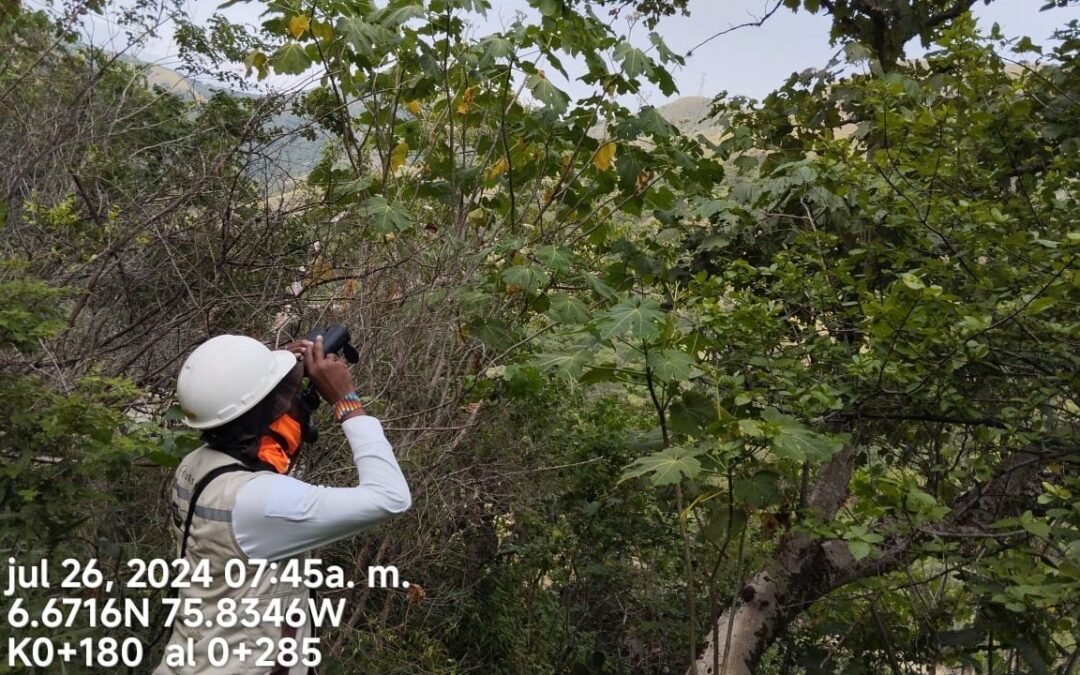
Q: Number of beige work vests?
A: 1